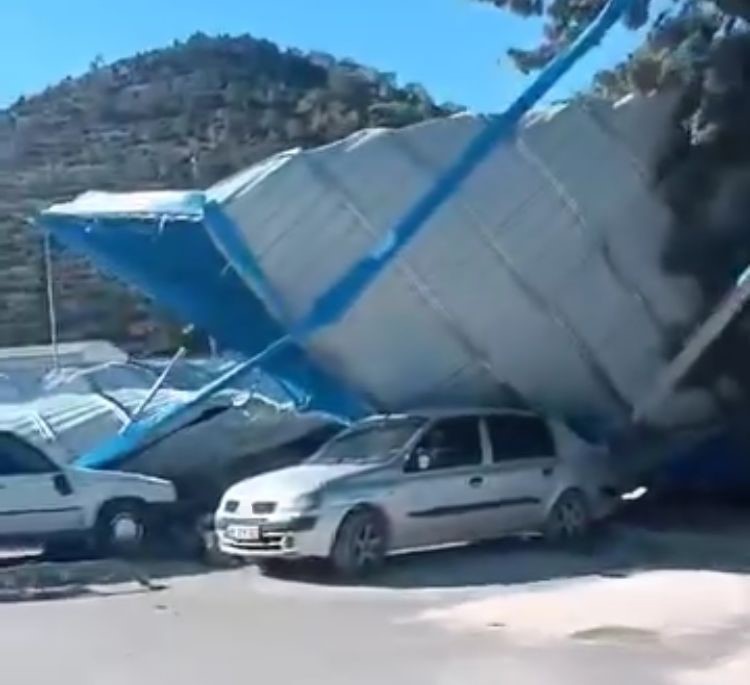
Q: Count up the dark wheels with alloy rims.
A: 2